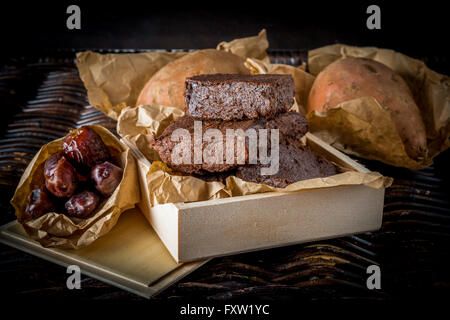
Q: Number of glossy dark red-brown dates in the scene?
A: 5